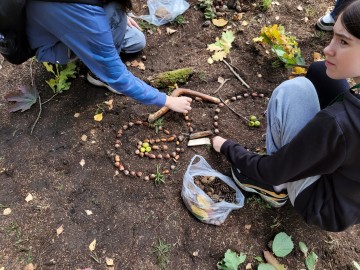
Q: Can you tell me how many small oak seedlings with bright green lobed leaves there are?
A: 1